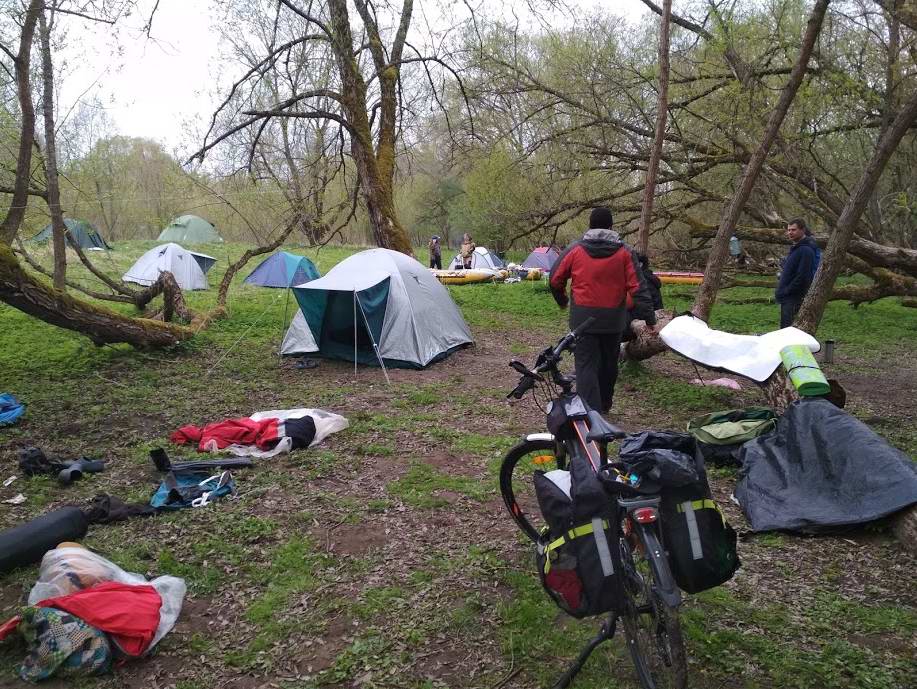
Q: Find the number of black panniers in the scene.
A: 2